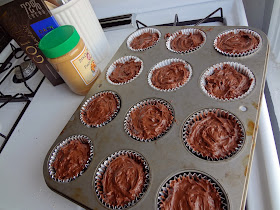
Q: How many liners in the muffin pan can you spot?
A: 12